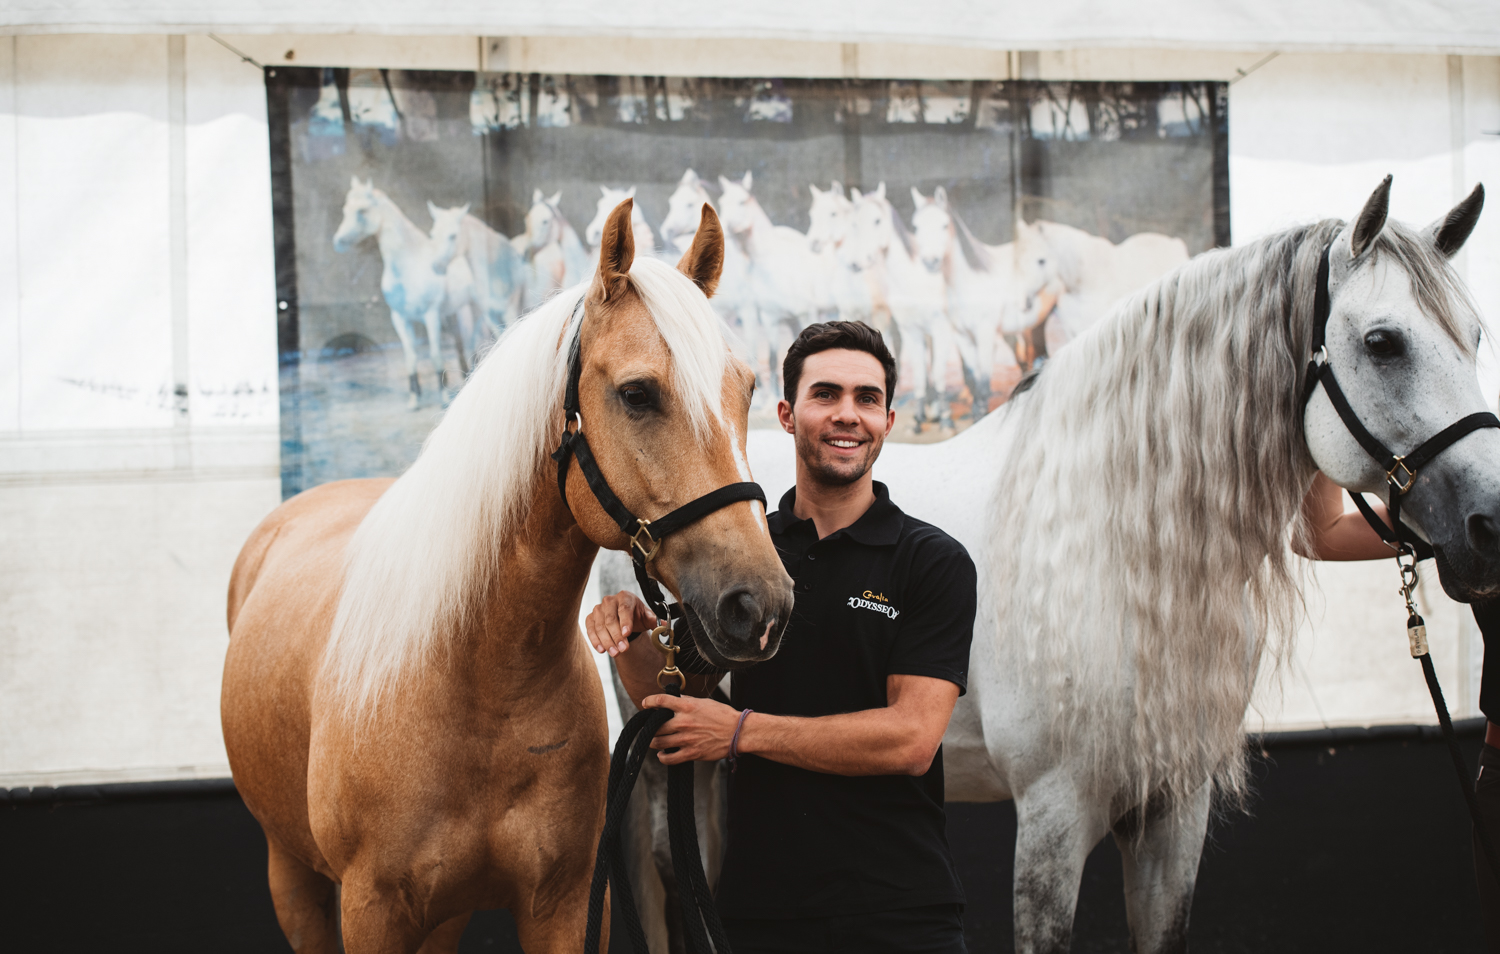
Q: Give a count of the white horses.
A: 11